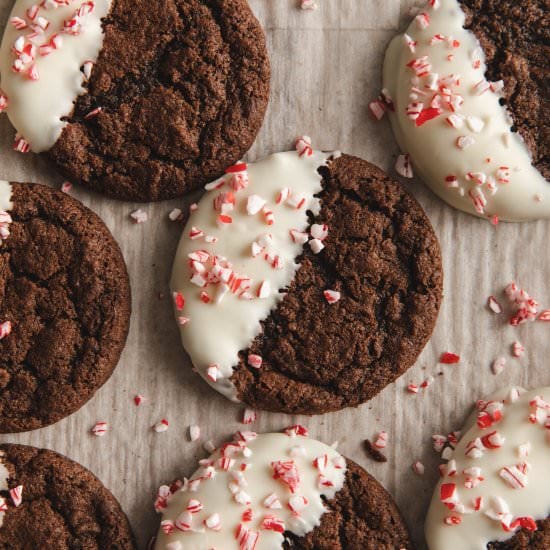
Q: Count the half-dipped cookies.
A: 7